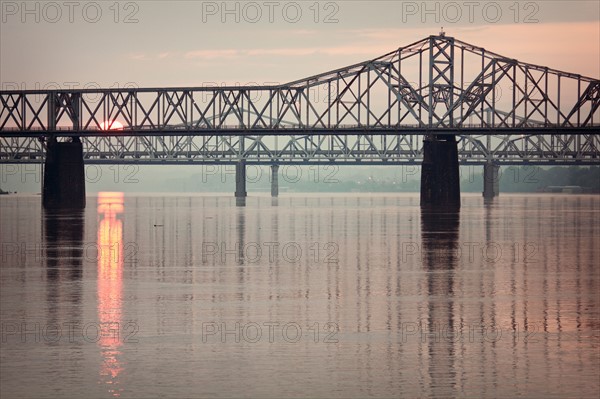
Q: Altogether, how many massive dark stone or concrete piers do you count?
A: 2